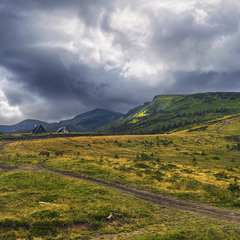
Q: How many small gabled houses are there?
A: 2